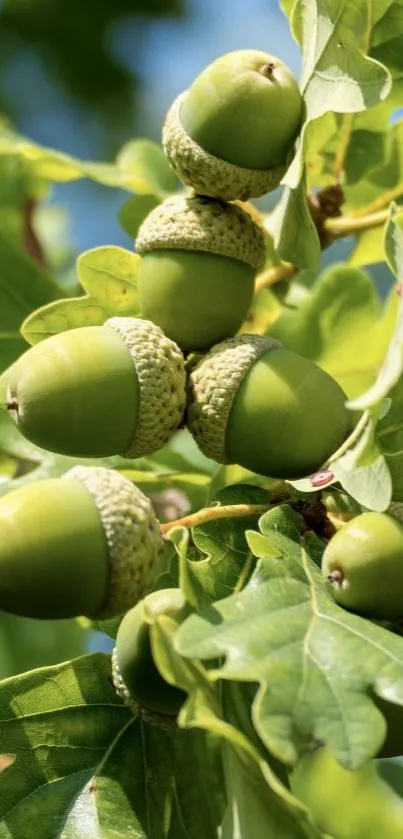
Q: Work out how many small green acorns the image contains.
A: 7